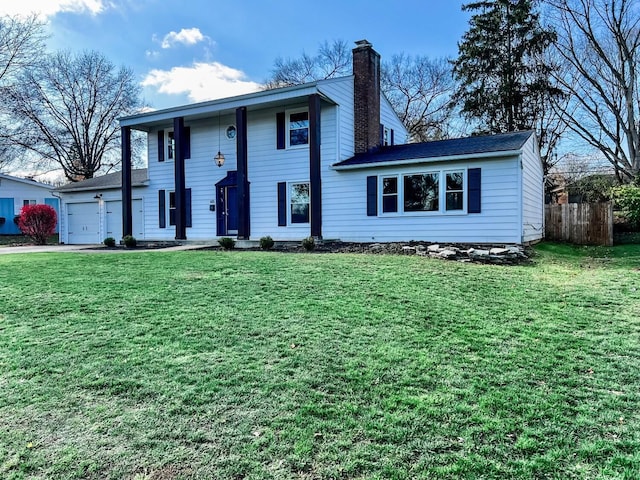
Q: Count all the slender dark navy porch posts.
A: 4